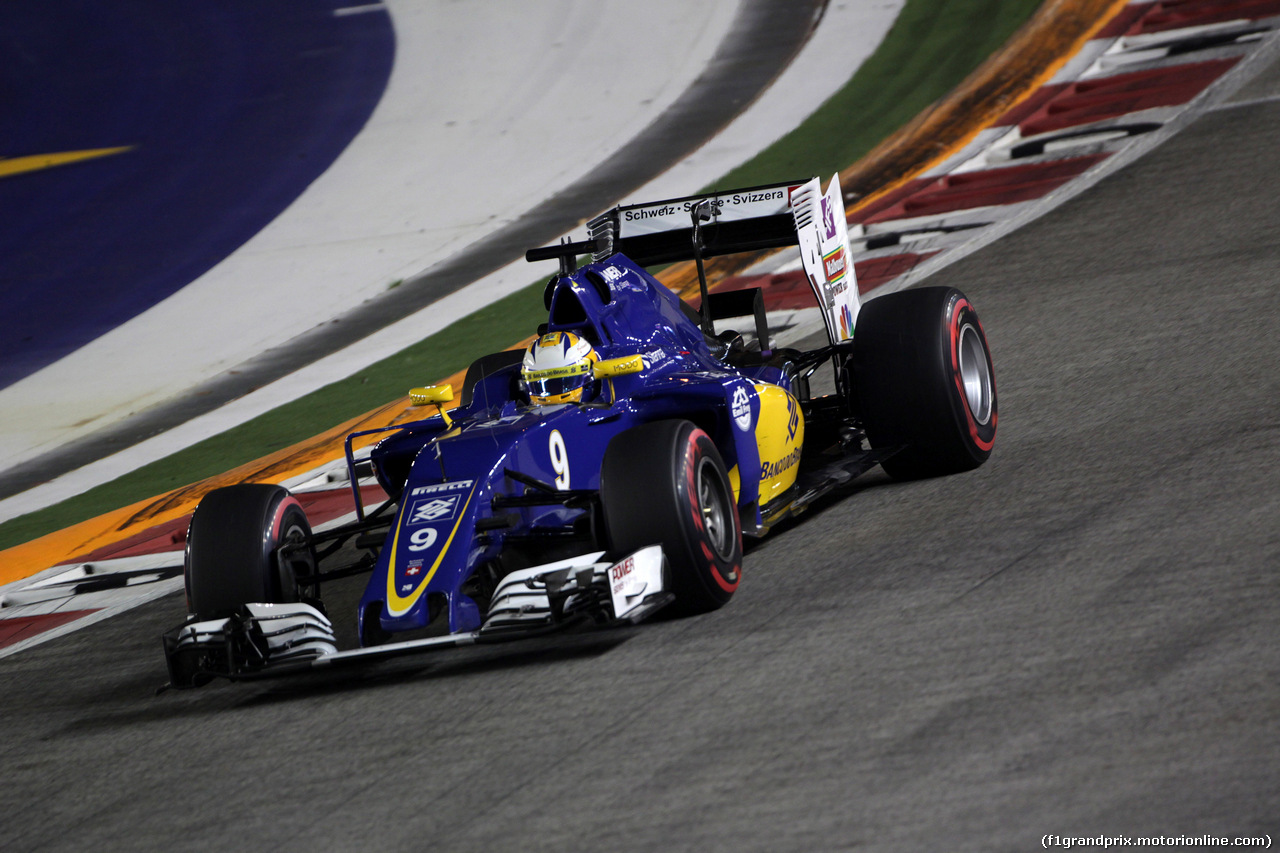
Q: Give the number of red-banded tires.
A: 3